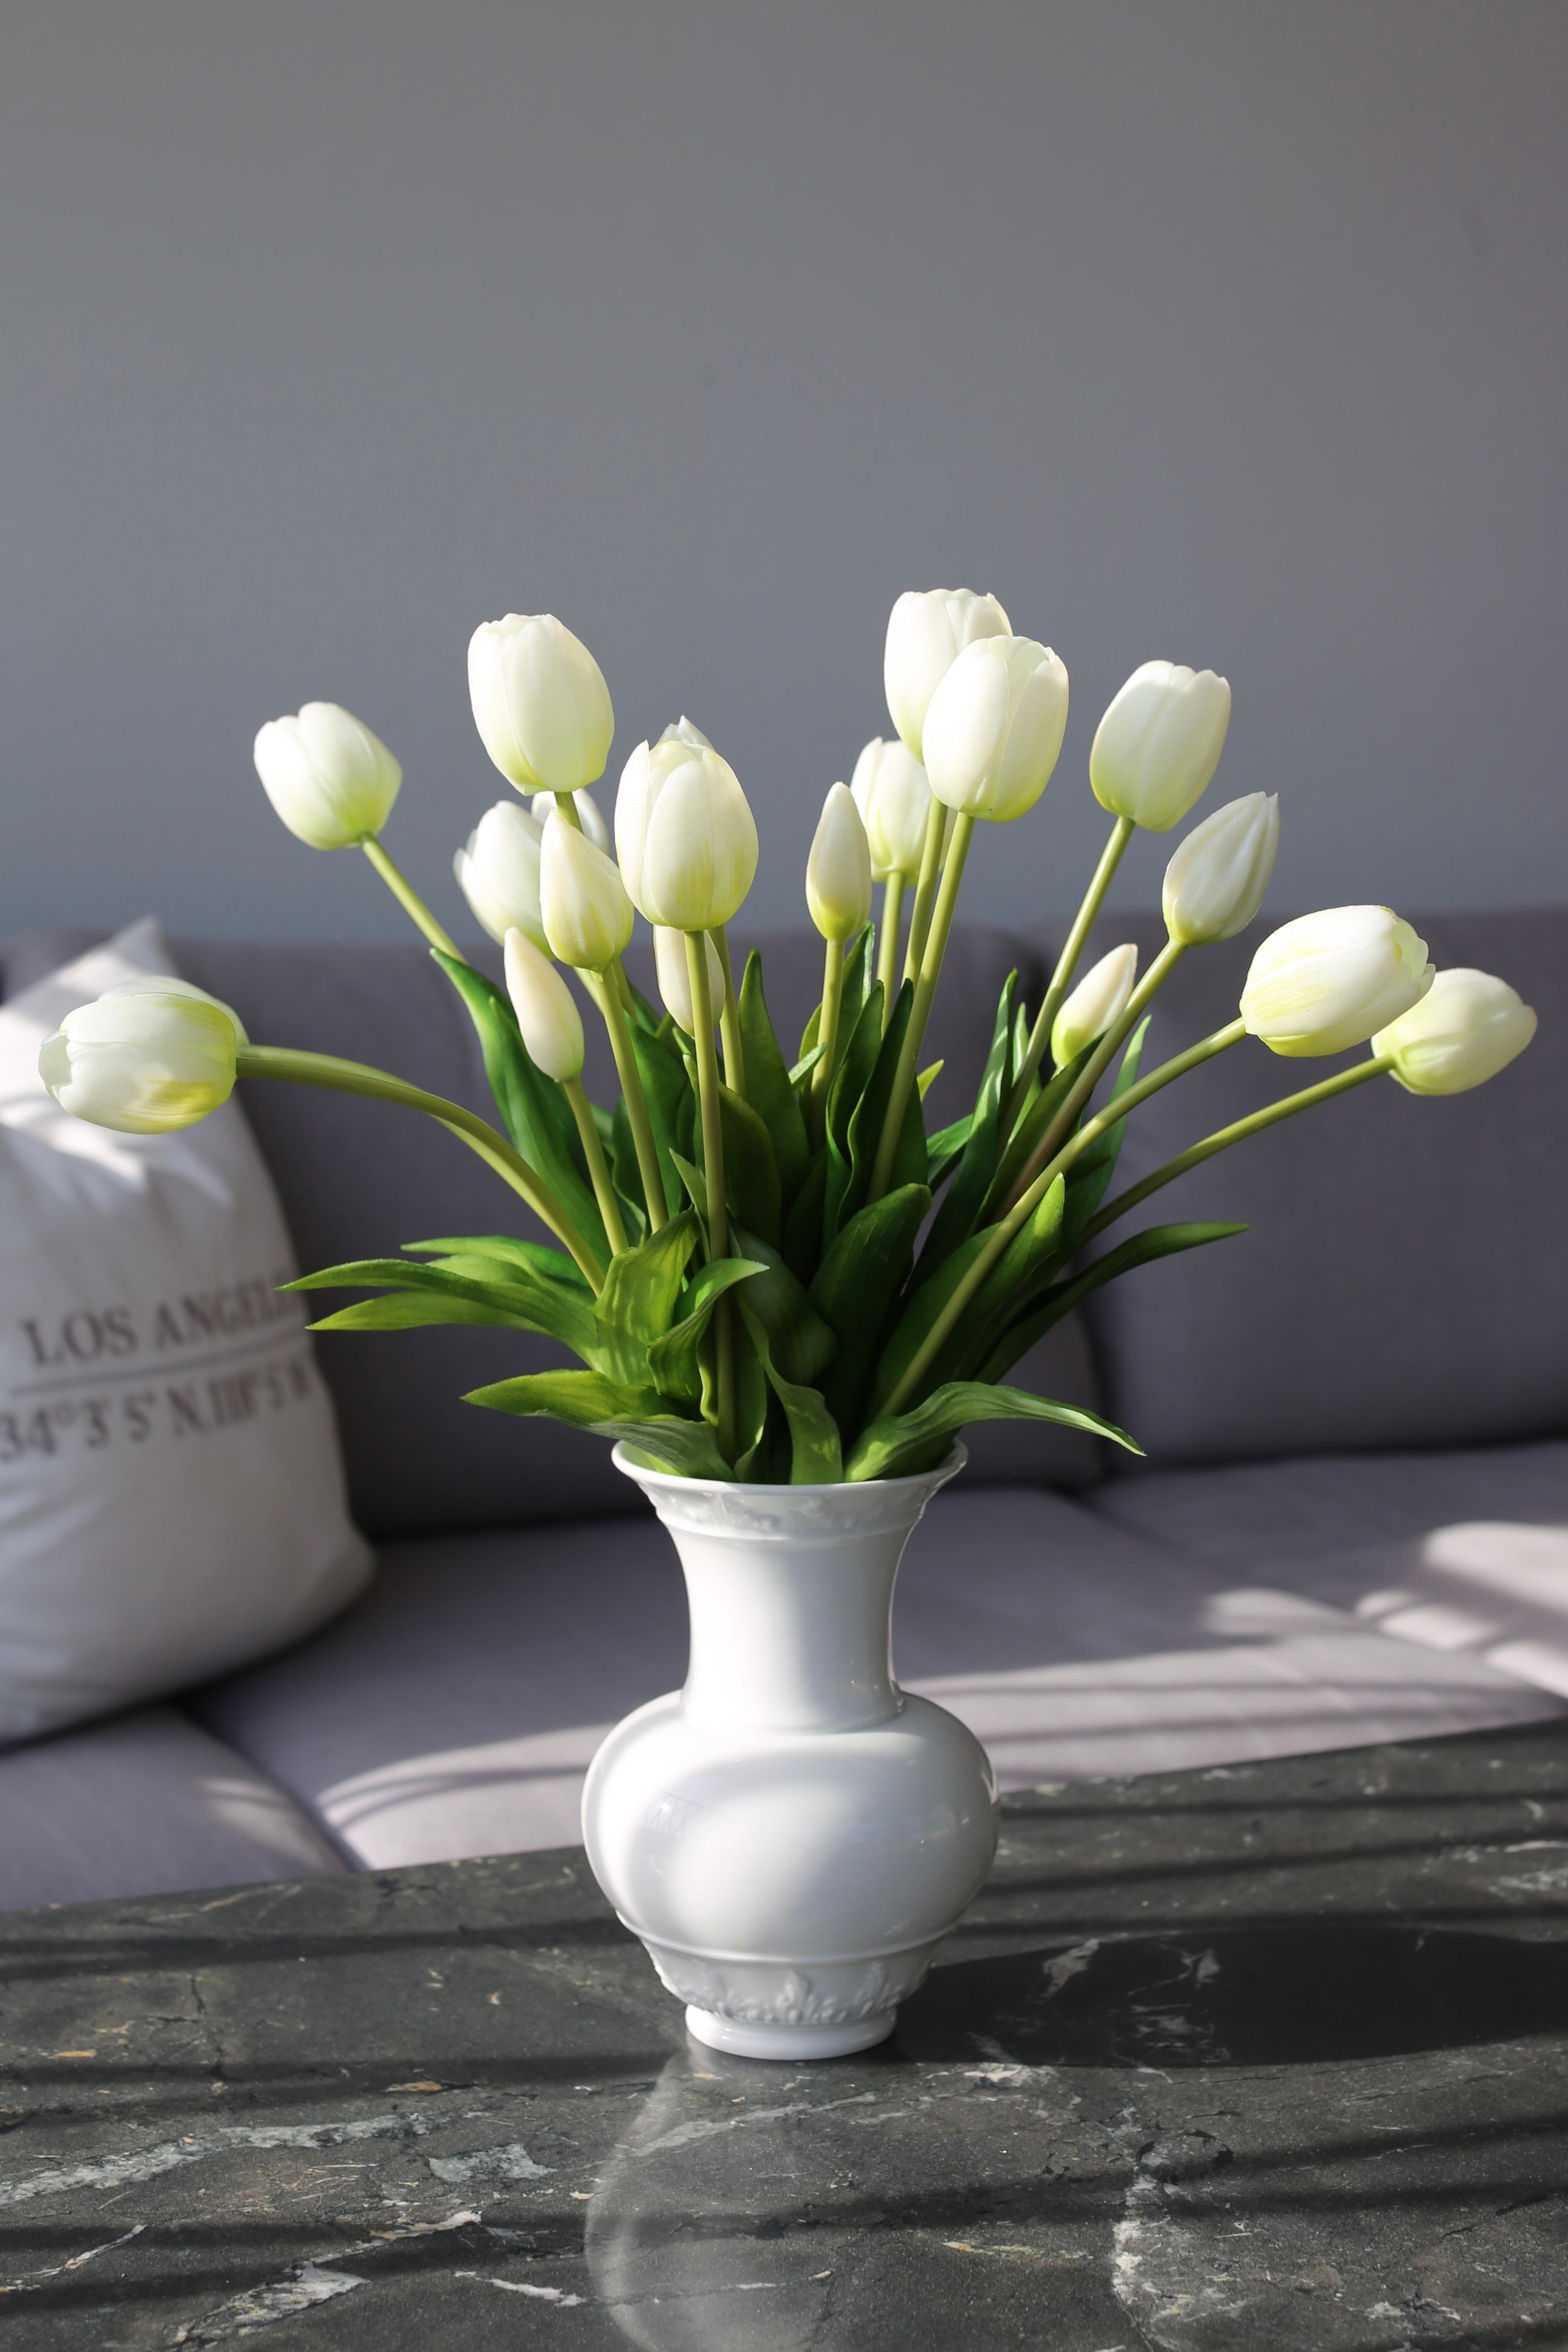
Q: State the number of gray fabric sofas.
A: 1